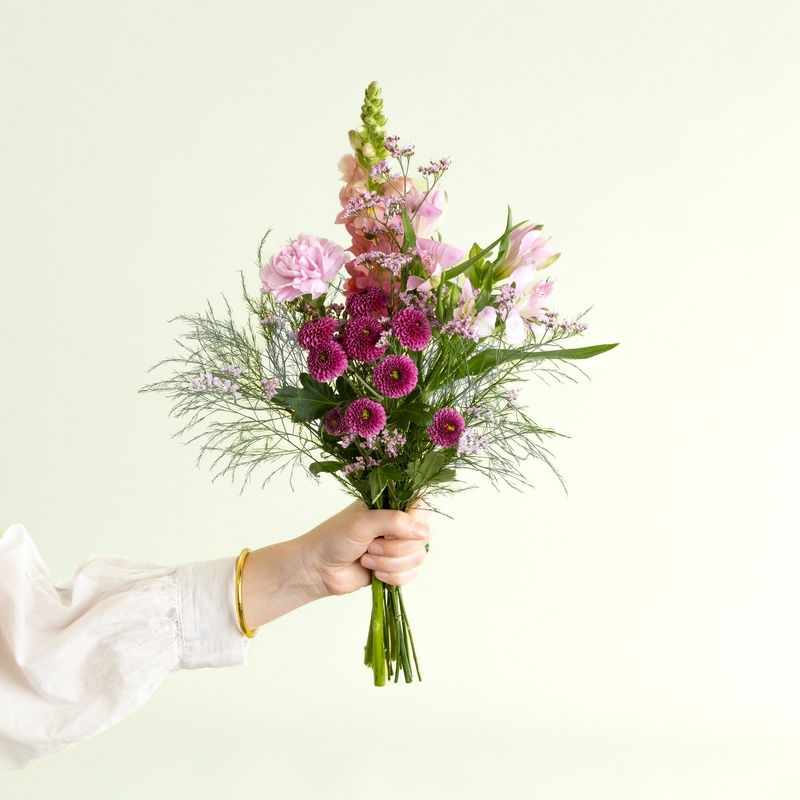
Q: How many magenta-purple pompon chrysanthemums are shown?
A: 9